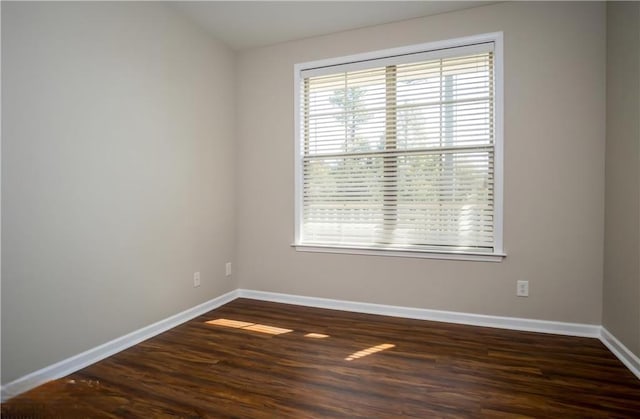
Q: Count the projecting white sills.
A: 1